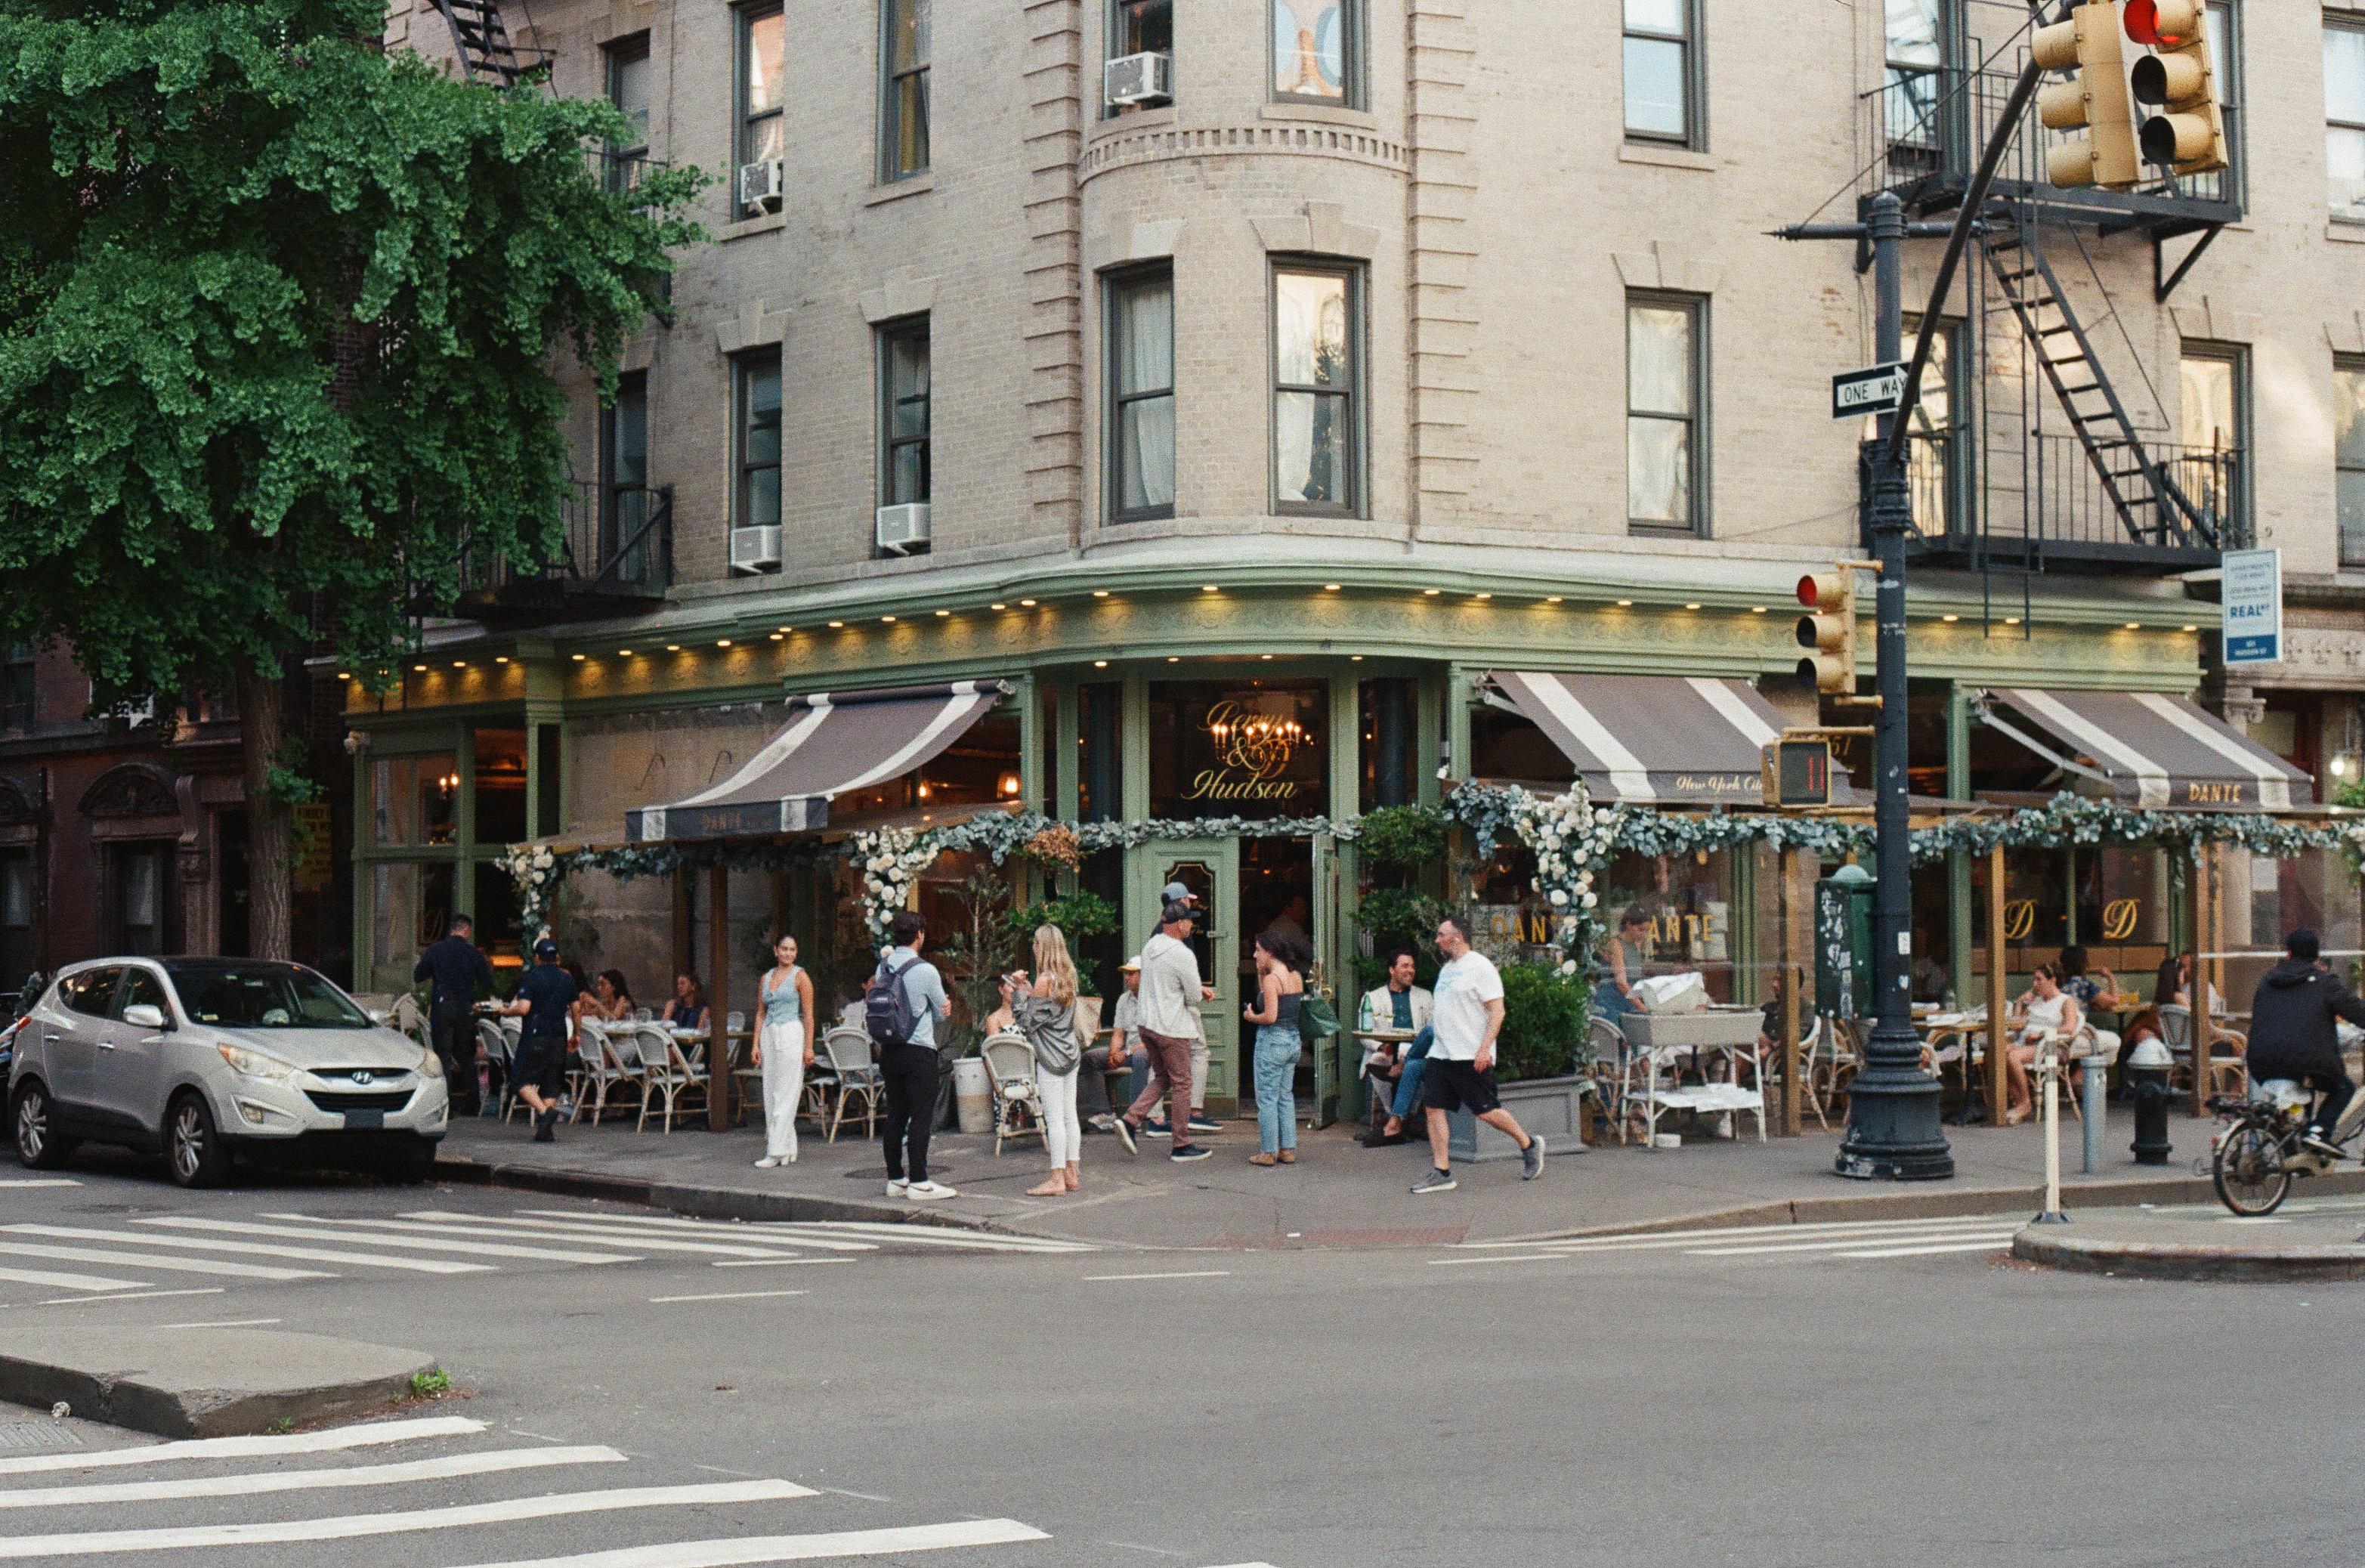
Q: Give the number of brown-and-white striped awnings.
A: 3